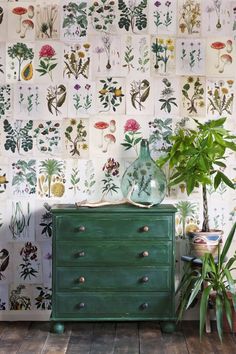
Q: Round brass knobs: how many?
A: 8